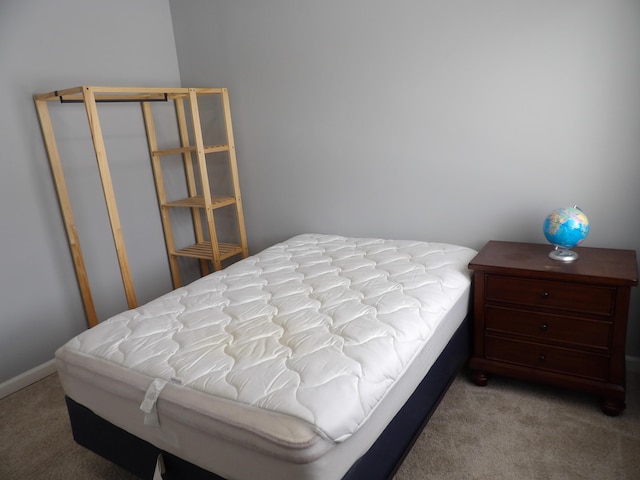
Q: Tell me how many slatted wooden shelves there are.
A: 3